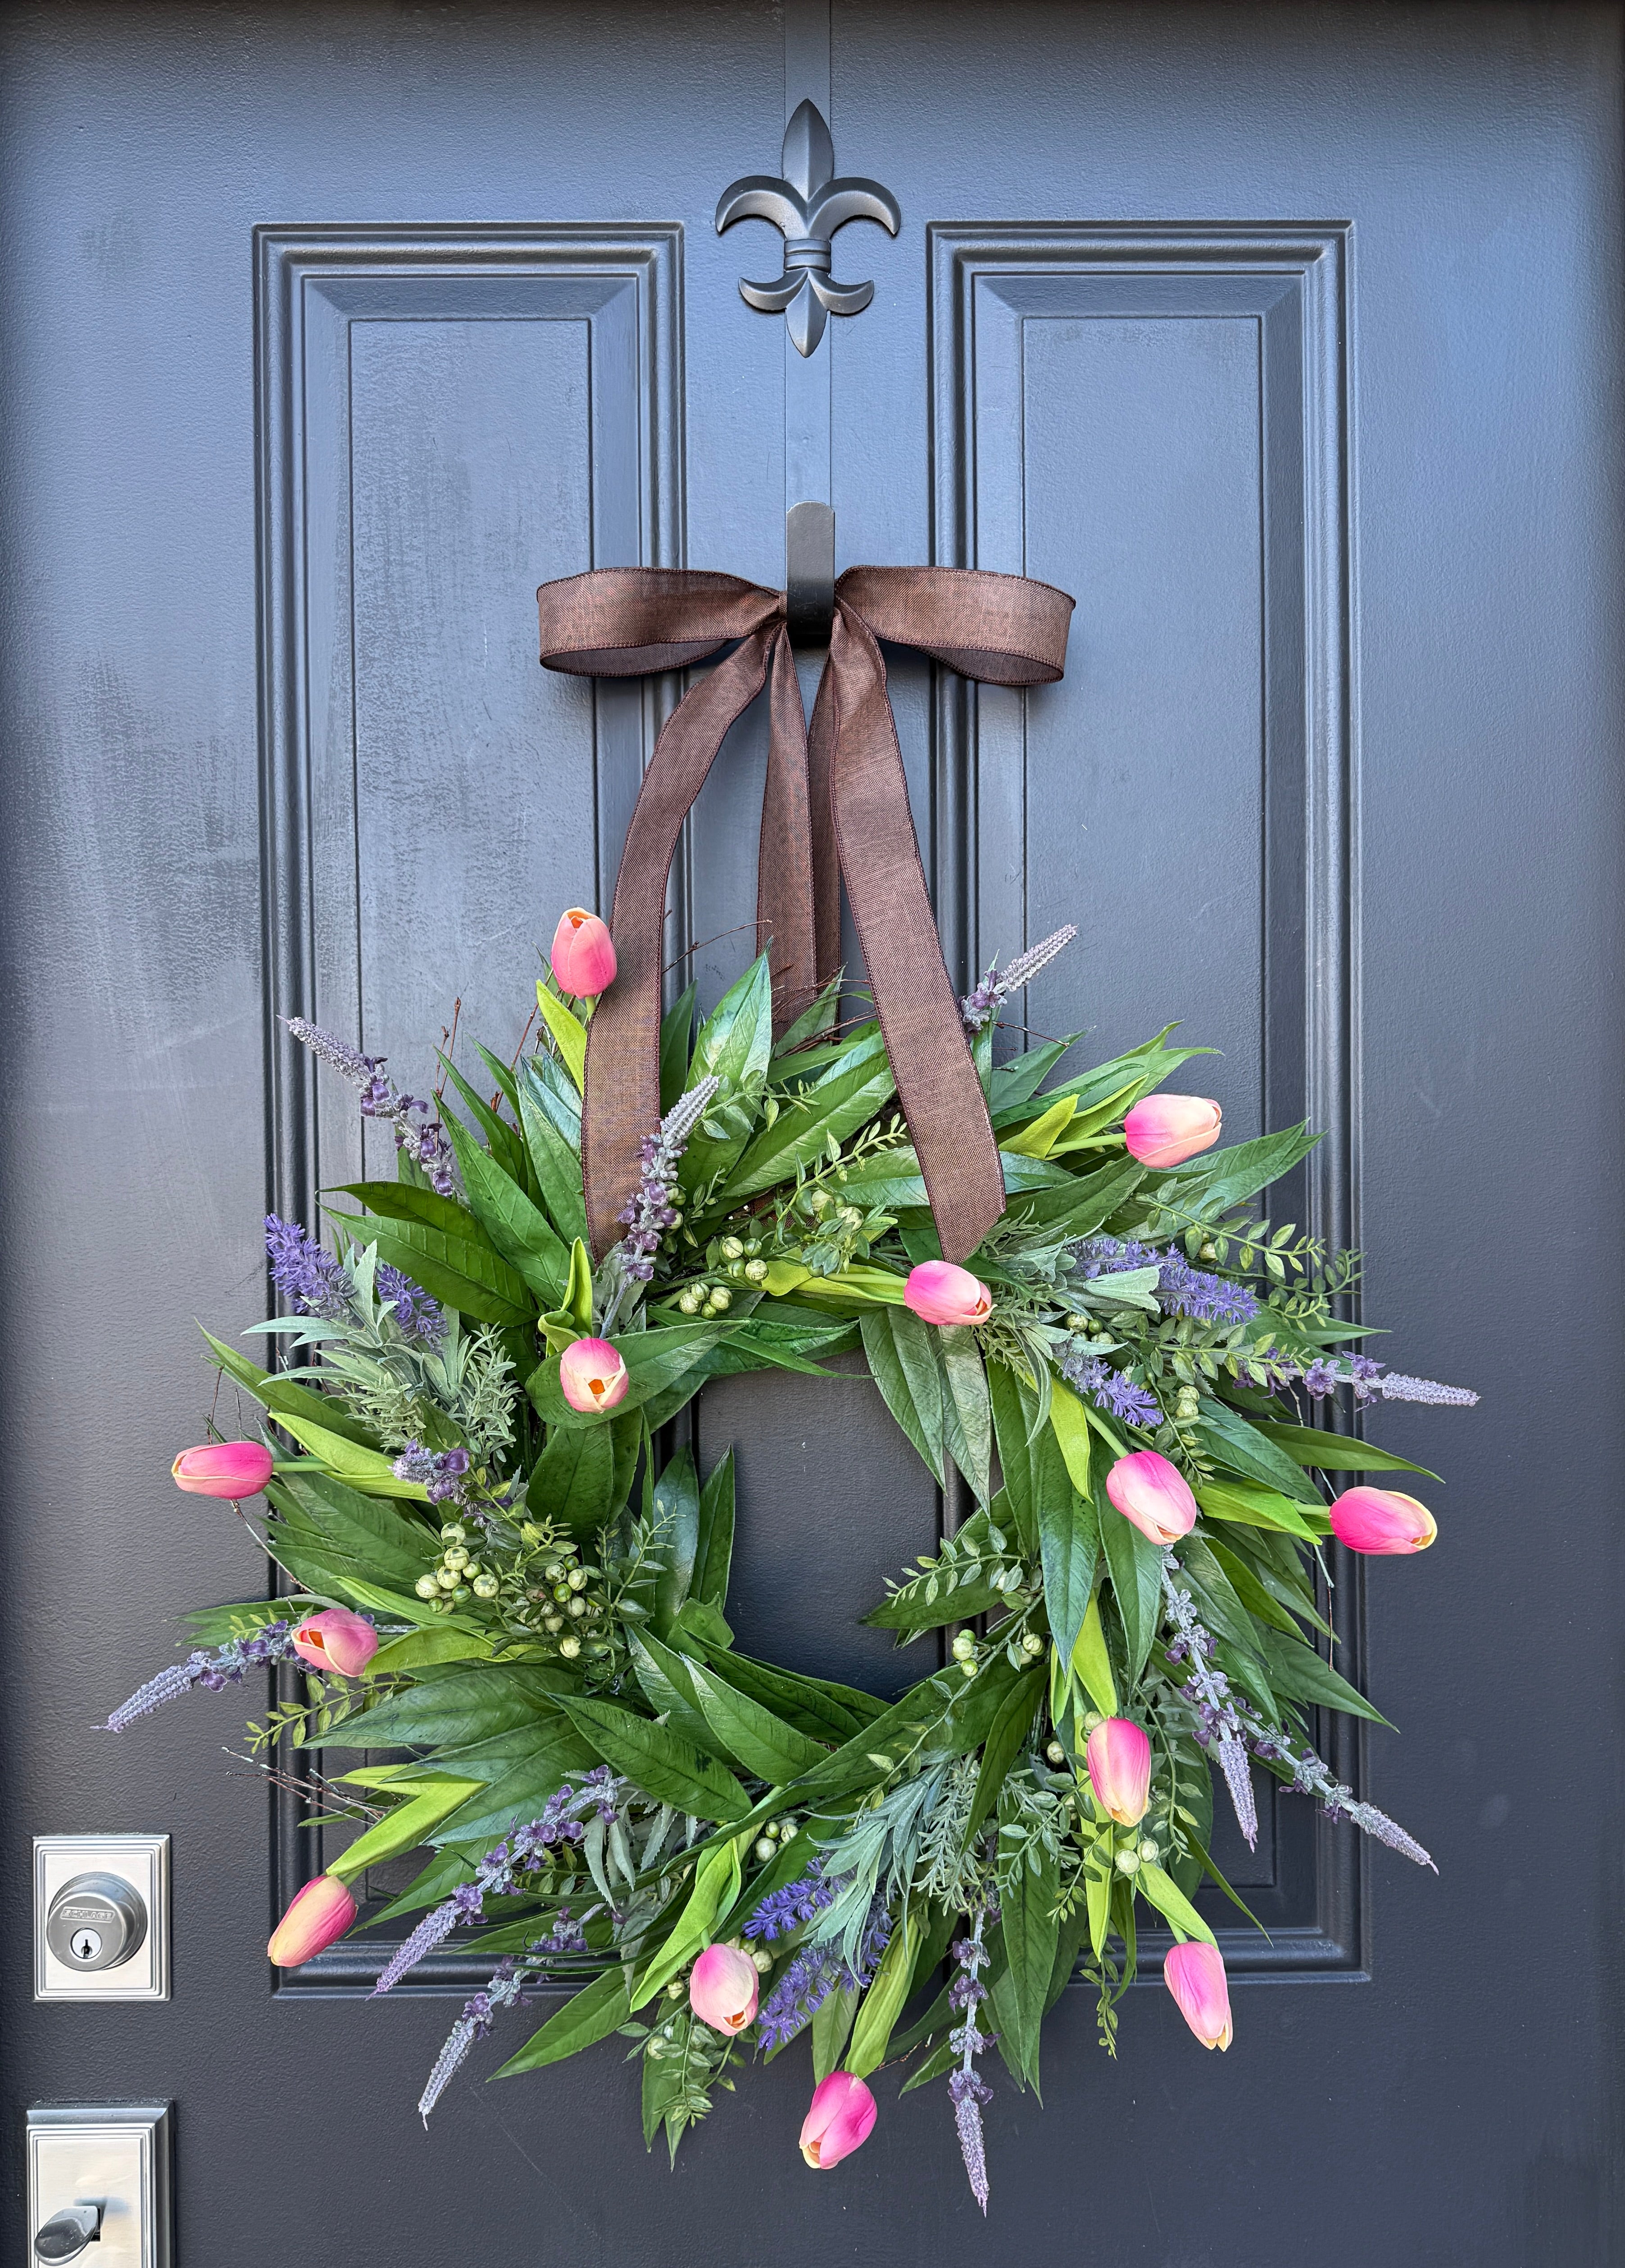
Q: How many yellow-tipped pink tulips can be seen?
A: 13